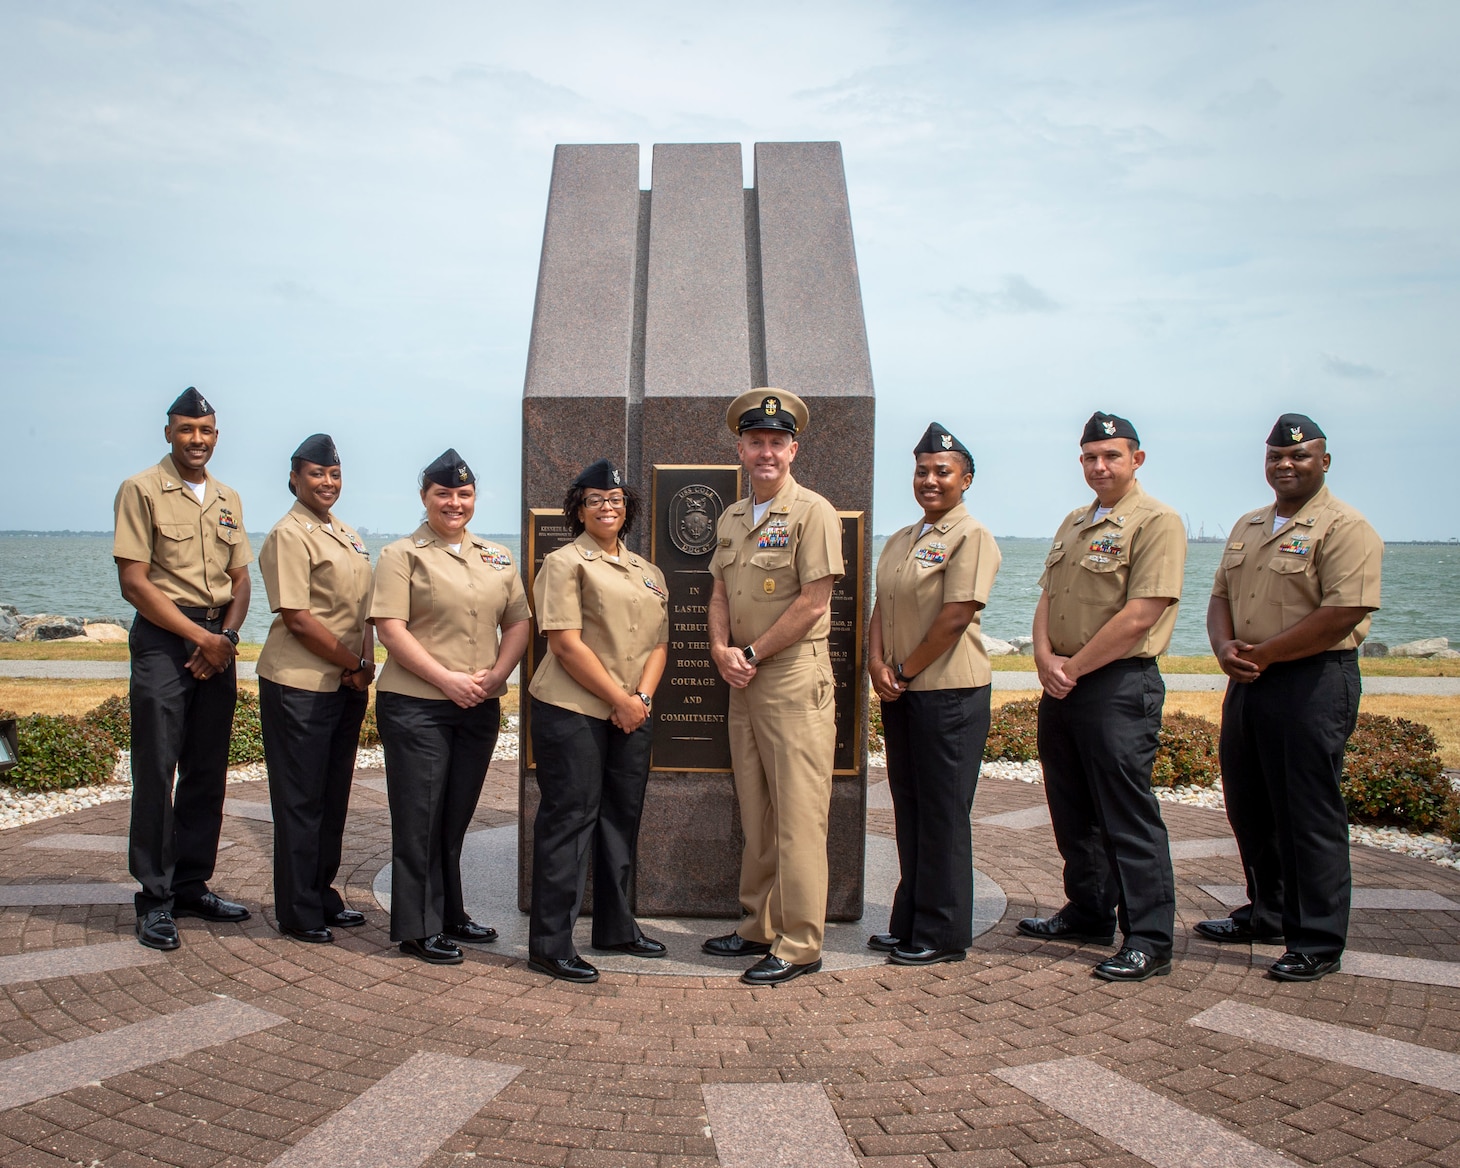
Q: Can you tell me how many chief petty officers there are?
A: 1